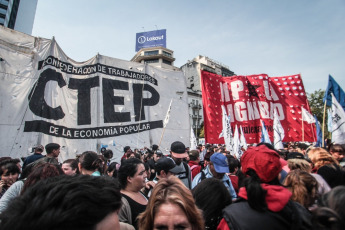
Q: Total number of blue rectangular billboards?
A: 1